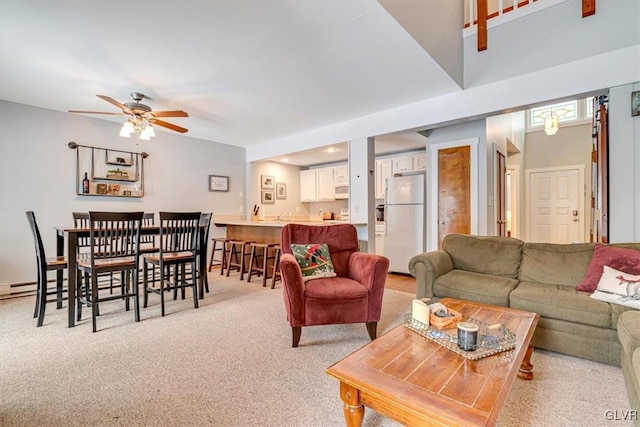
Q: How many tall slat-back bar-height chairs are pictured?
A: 6